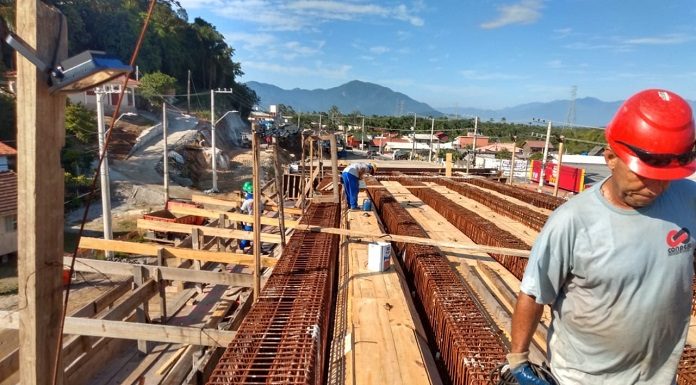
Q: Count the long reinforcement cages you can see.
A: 5